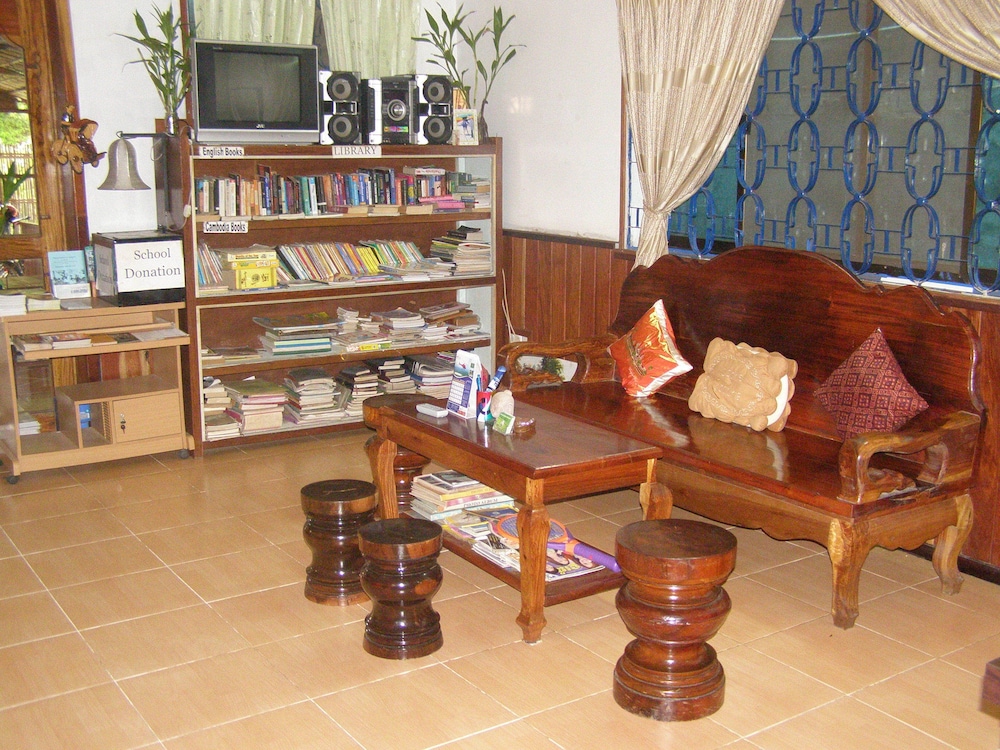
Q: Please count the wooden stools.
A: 4